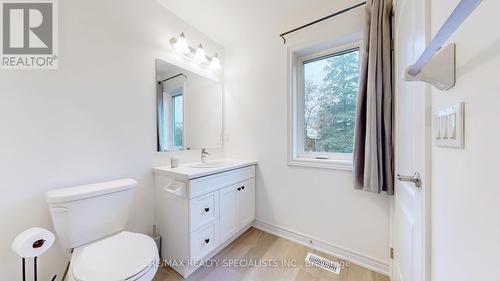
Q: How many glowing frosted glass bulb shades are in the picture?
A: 3